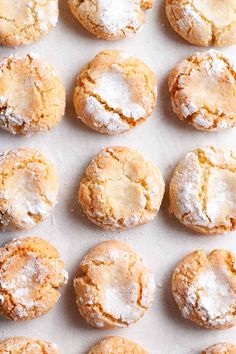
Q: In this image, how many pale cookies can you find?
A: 15